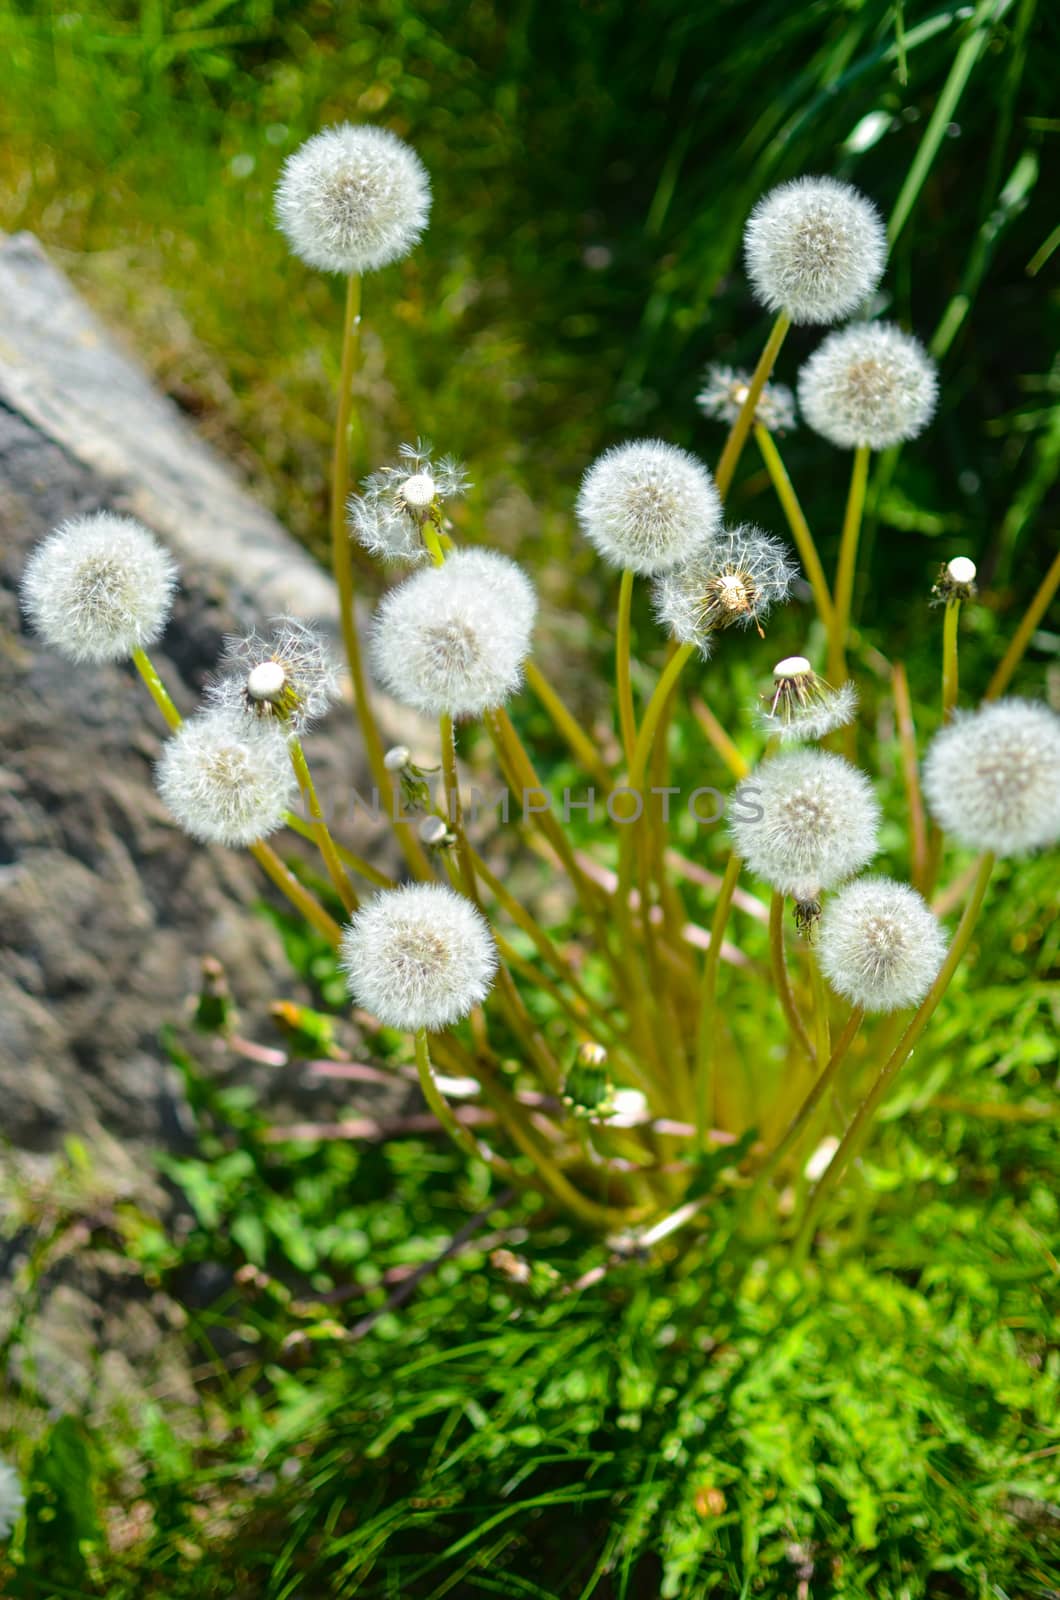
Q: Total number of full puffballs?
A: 11